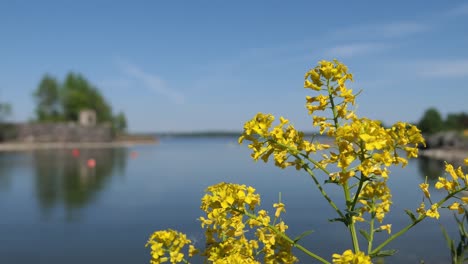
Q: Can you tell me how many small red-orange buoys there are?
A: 3